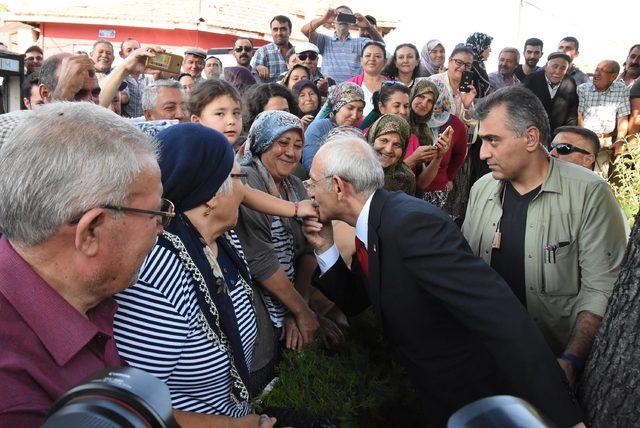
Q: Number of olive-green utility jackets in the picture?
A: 1